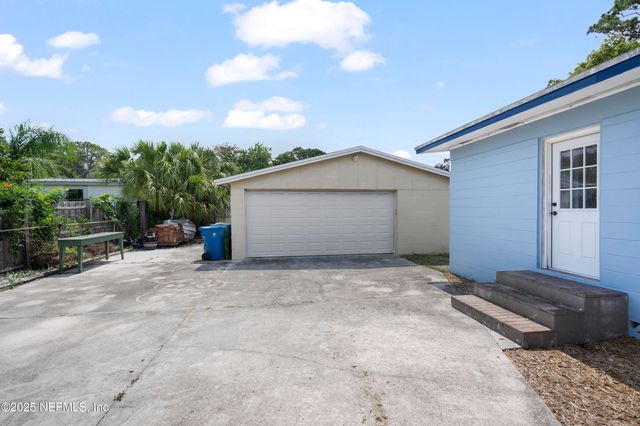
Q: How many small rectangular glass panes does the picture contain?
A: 9